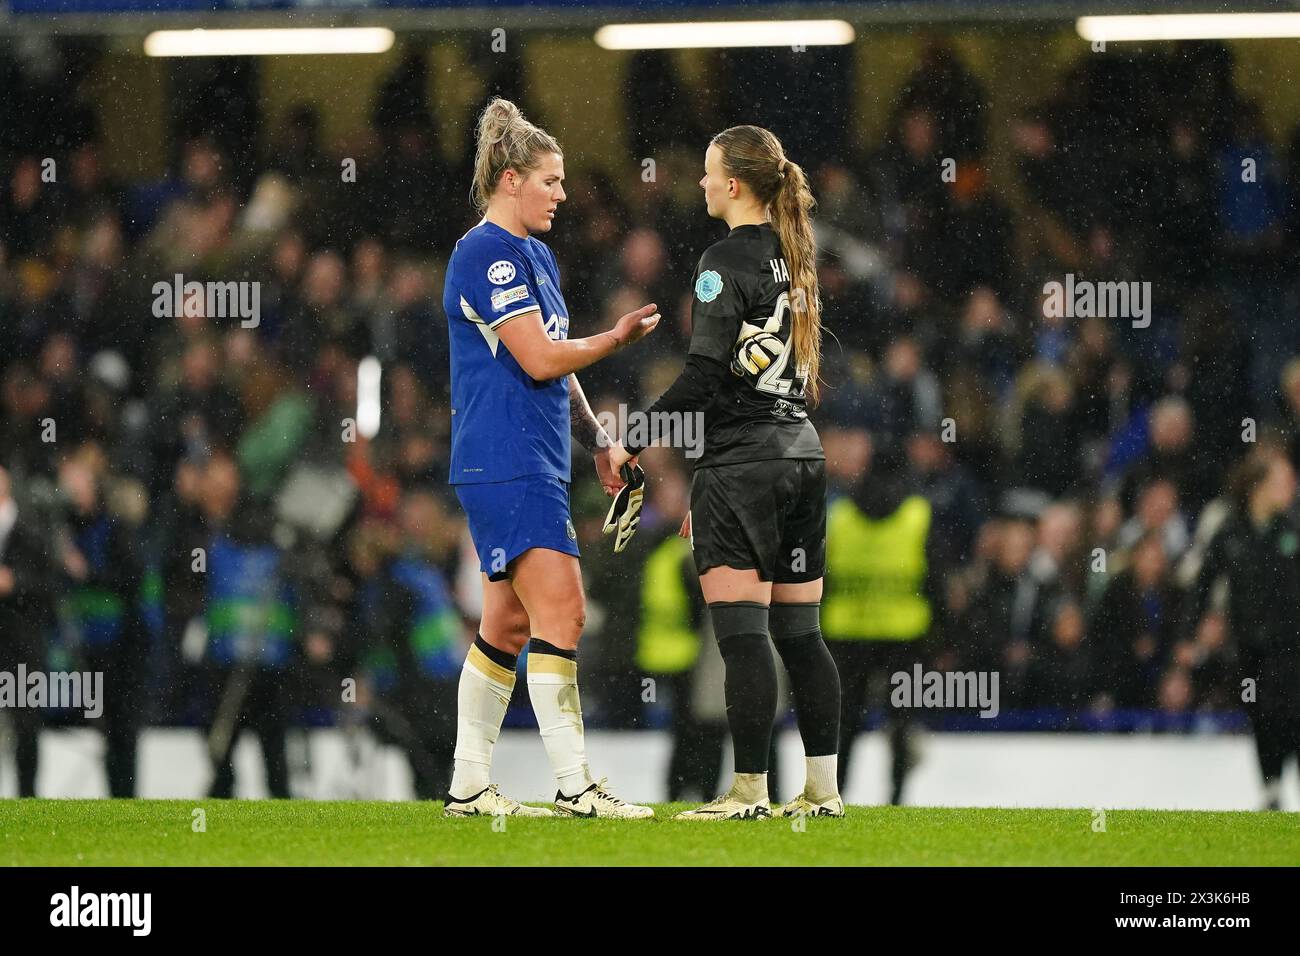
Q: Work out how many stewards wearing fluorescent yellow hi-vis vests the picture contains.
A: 2